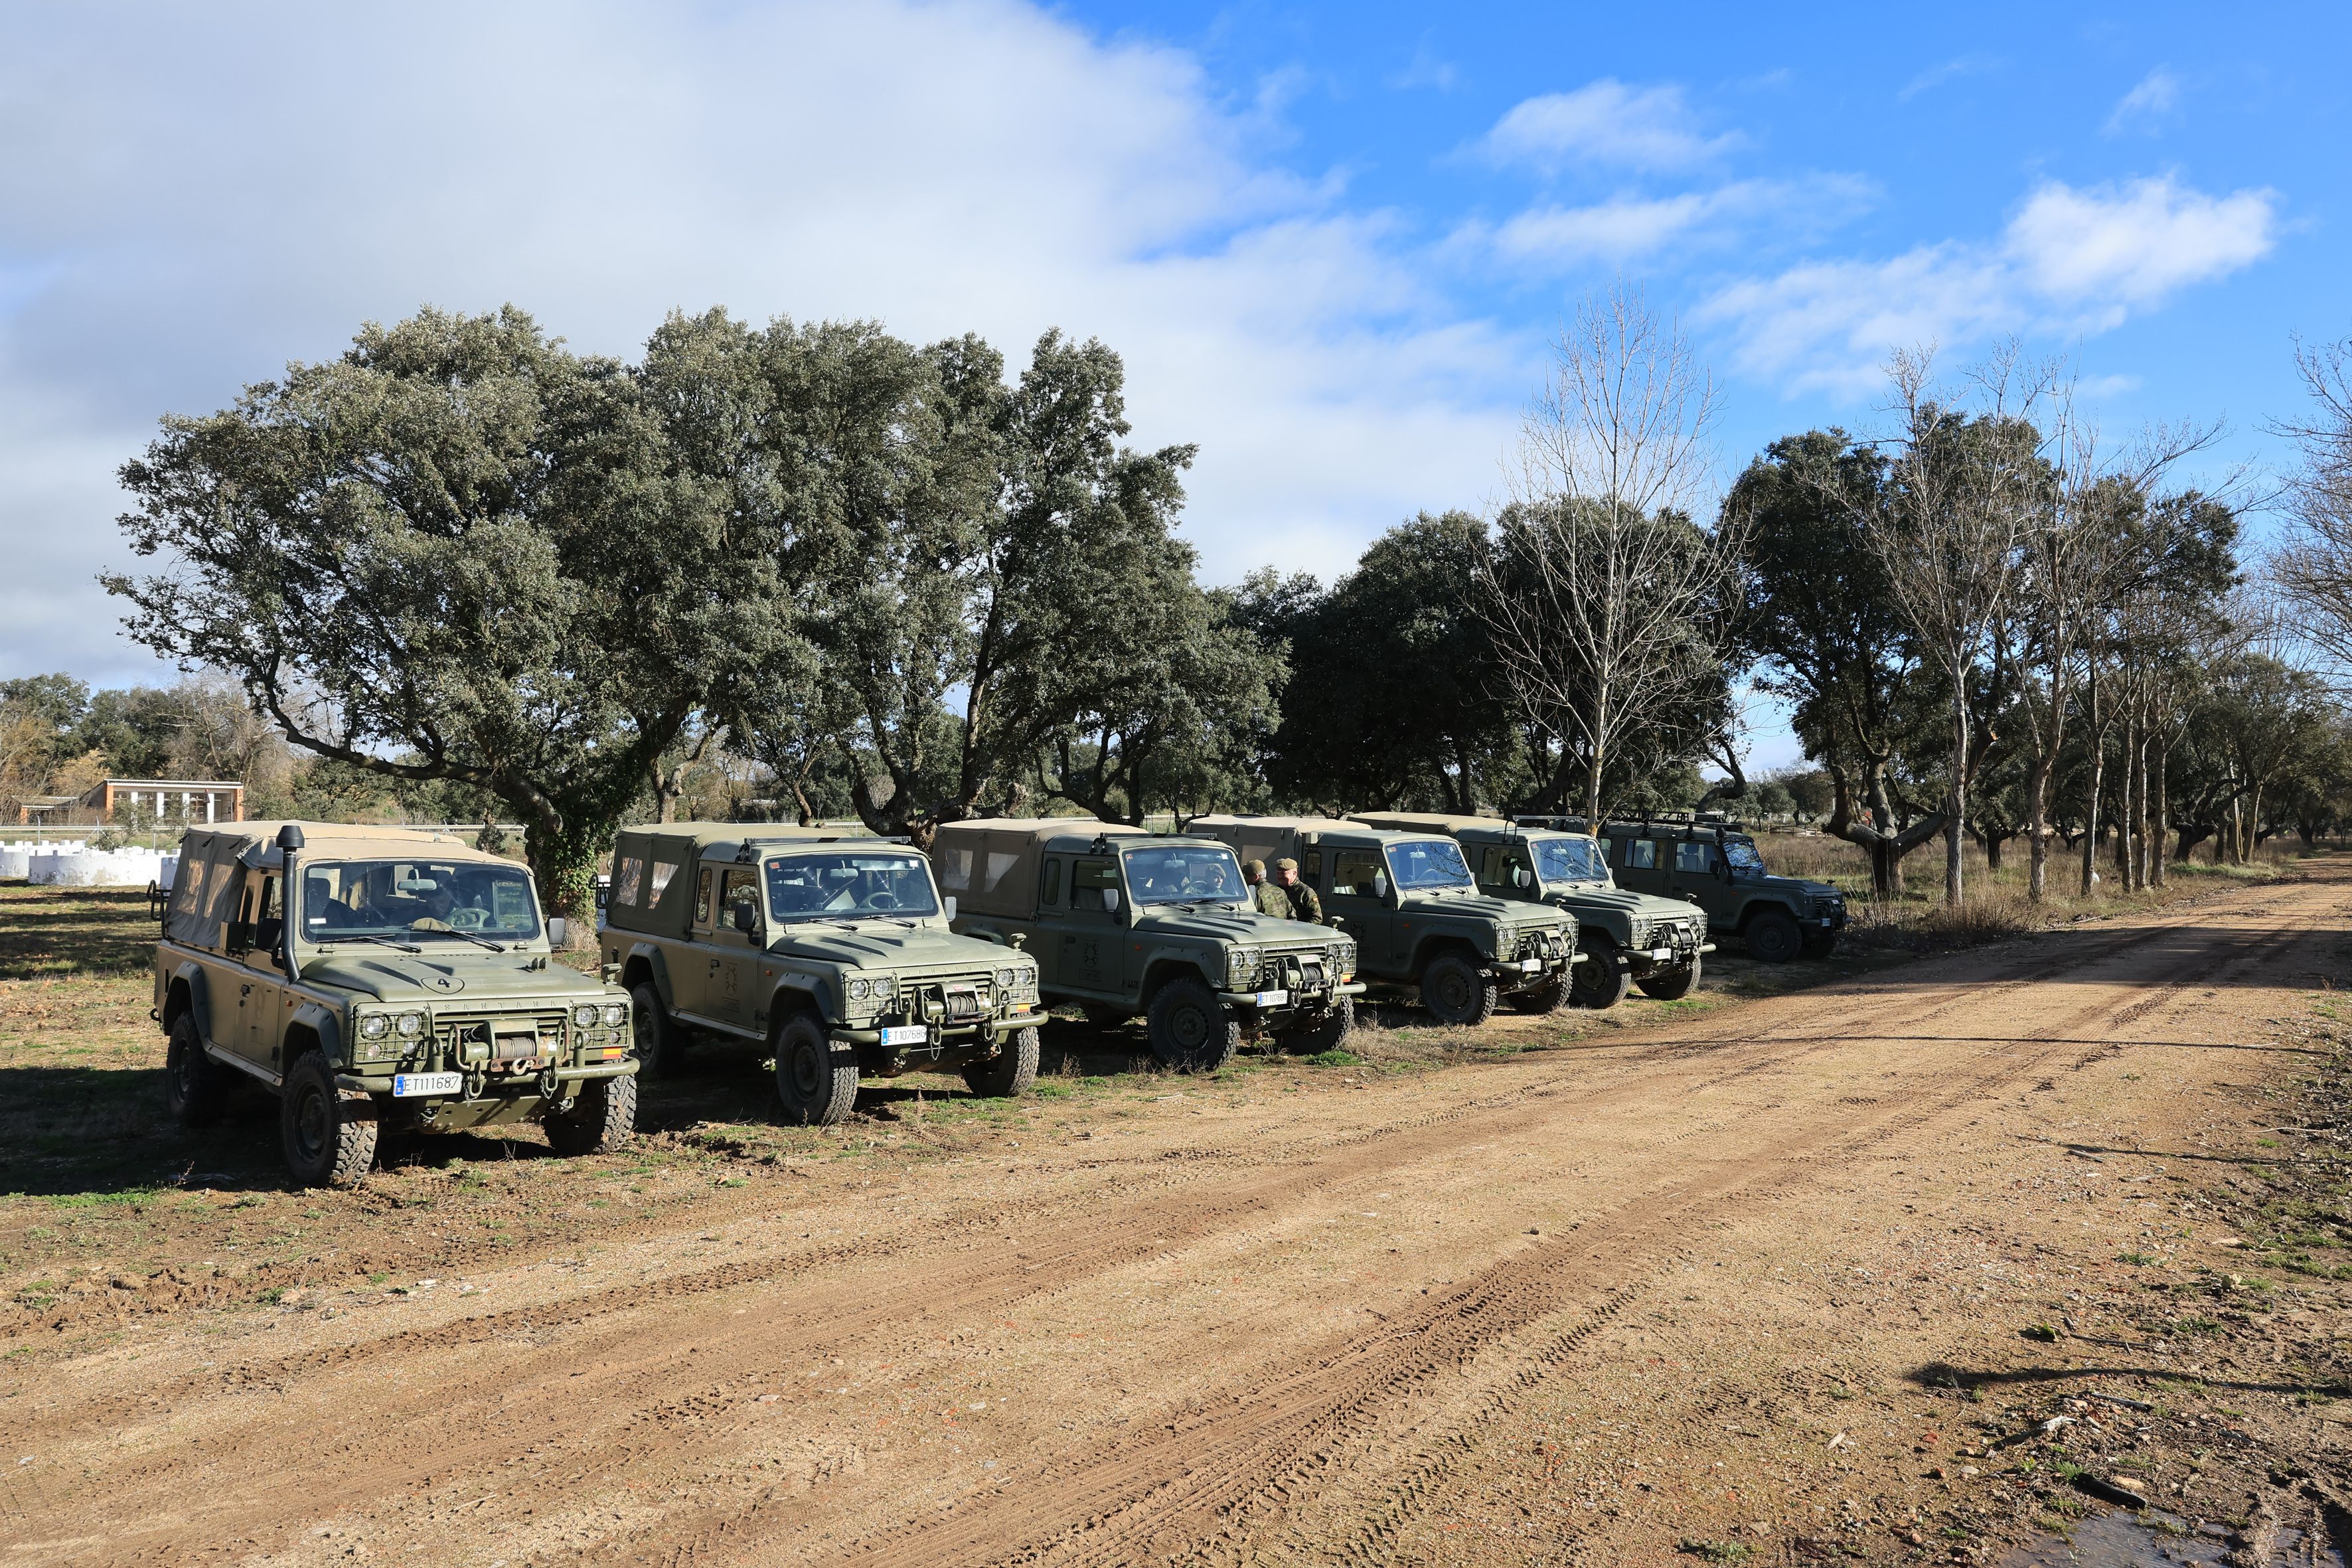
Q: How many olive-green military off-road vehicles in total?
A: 6